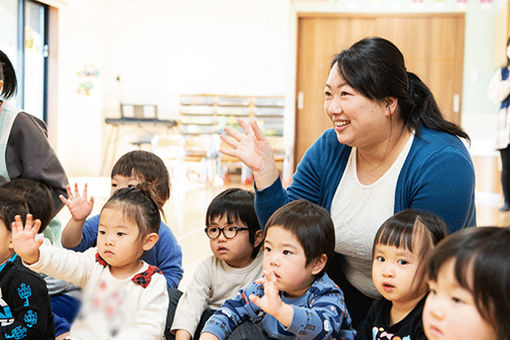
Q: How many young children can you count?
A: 8